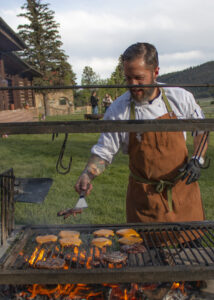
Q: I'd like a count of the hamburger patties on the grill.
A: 10